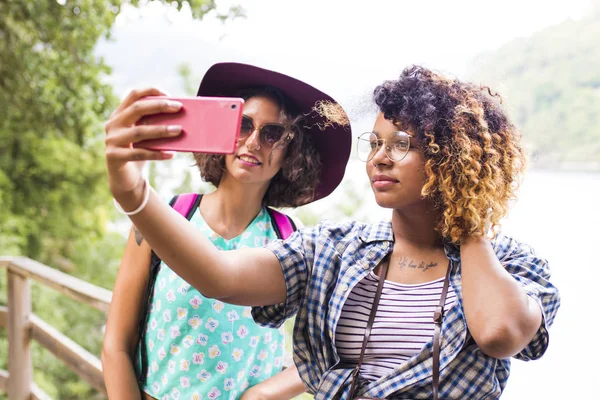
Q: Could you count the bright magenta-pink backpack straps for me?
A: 2